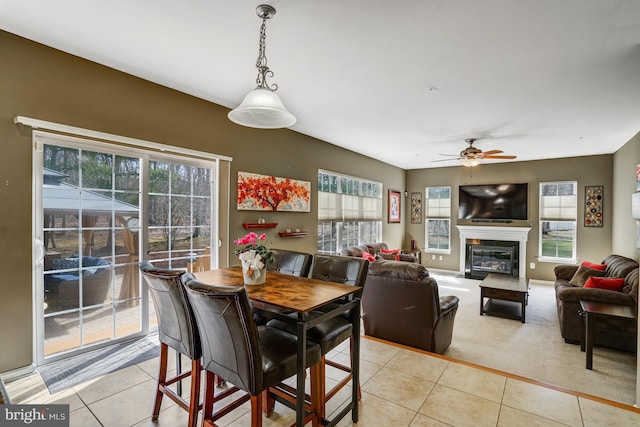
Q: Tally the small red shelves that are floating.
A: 2